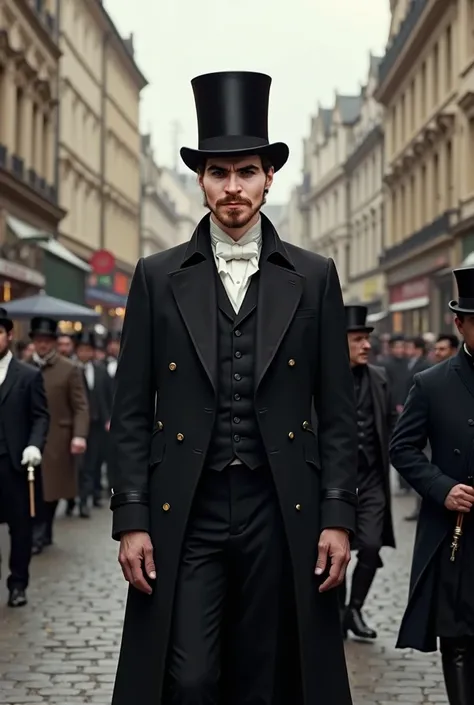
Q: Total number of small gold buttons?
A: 8